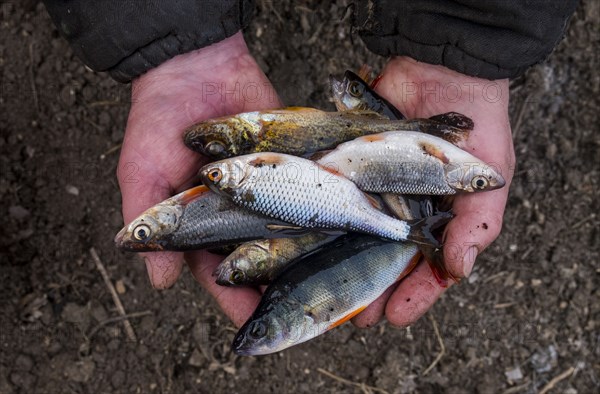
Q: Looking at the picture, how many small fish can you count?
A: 7